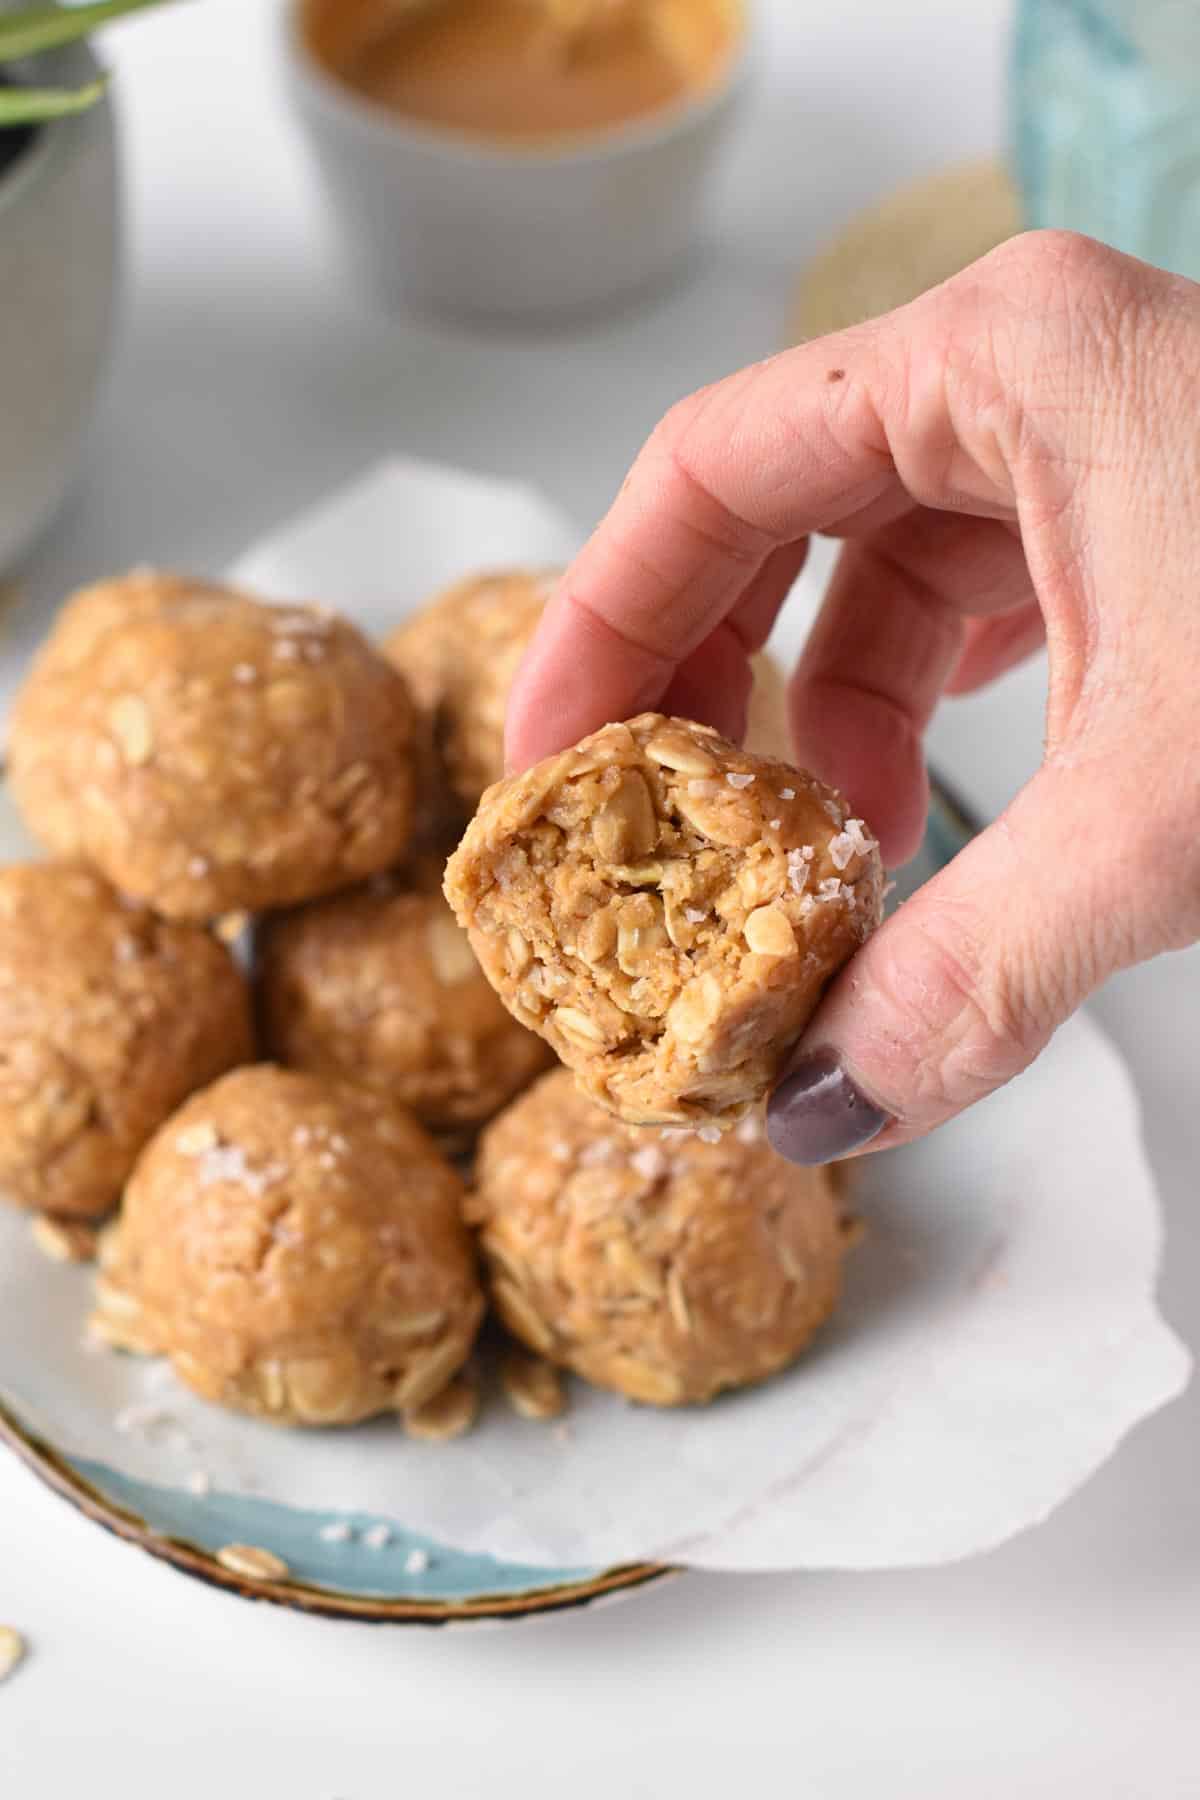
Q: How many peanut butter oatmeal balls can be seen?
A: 7